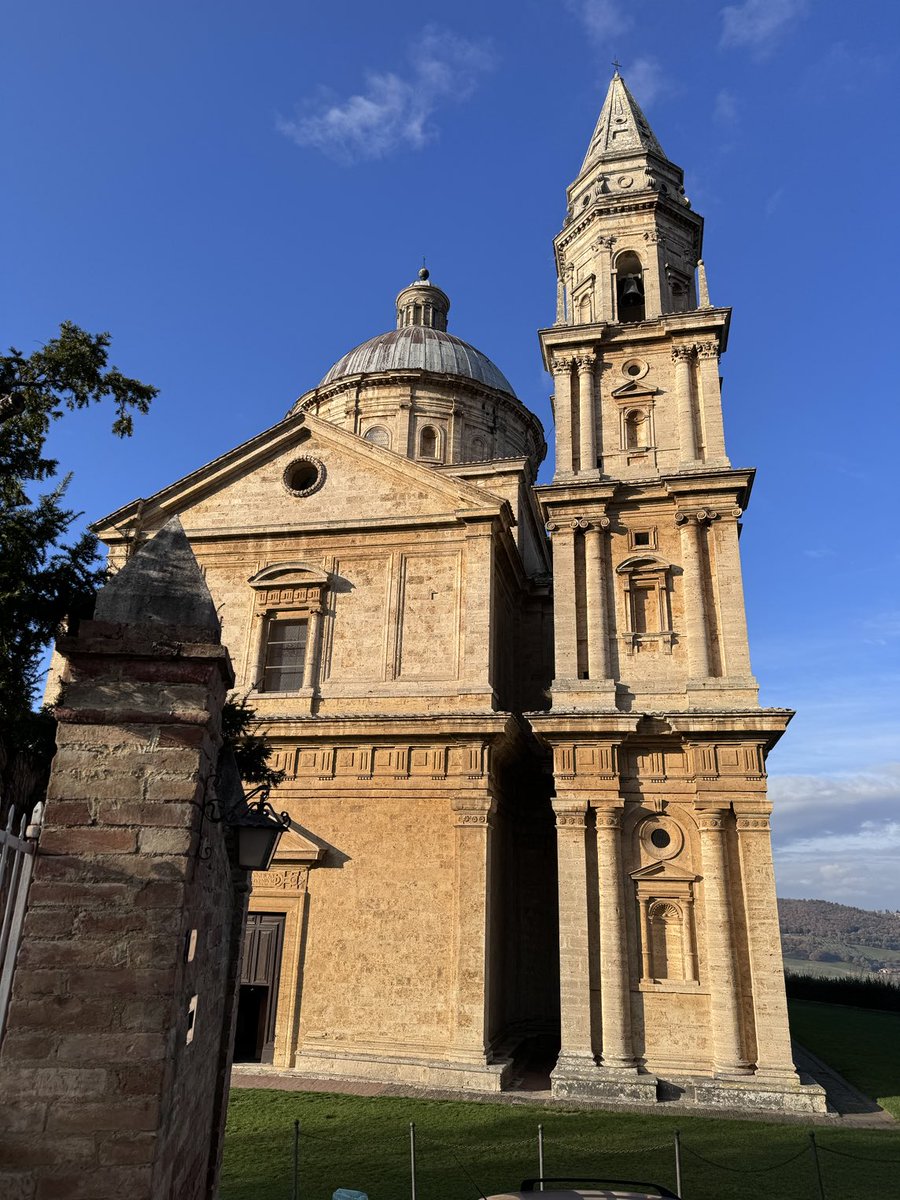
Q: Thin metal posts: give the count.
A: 5